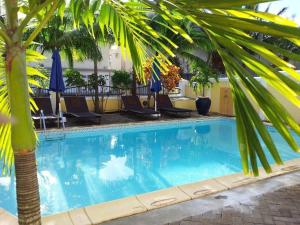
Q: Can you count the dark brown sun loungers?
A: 4